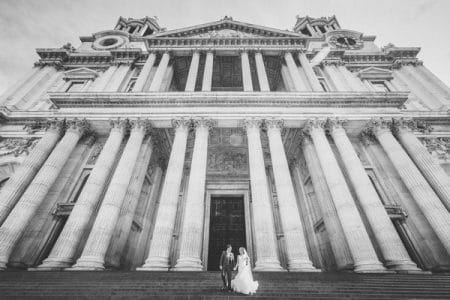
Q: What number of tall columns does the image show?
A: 12